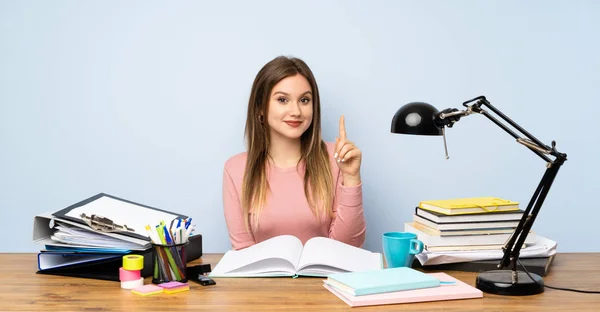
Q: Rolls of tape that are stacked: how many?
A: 3